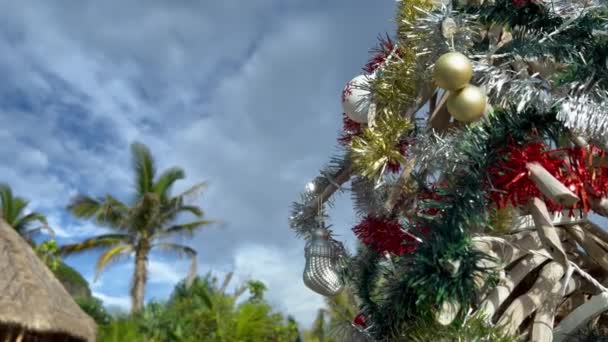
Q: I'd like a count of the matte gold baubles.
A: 2